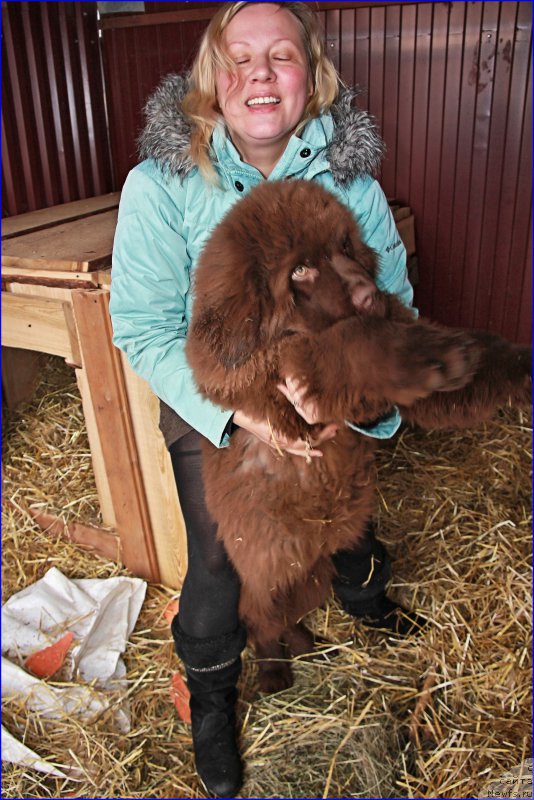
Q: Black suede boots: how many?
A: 2